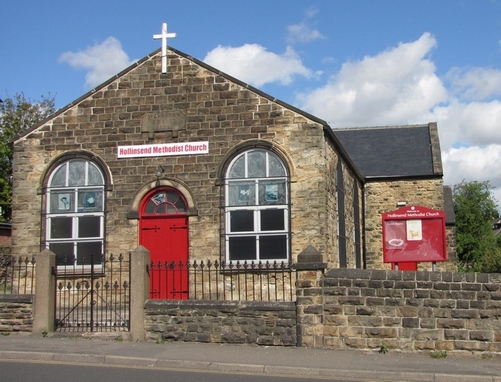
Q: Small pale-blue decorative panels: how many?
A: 4